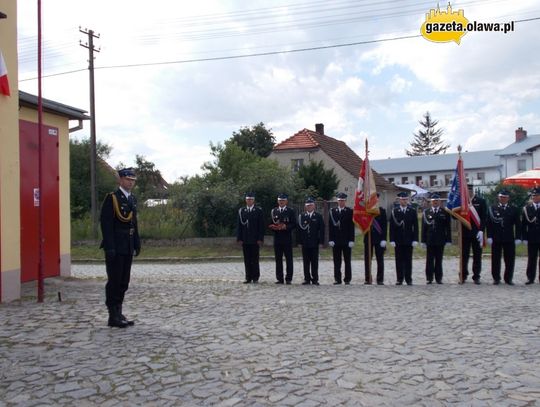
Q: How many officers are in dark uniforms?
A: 11